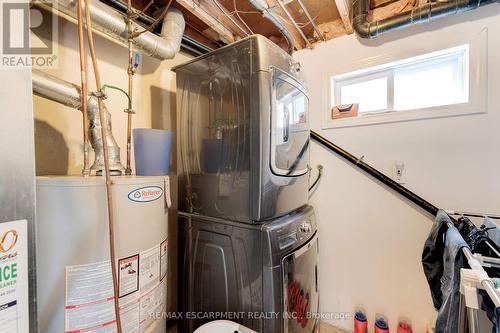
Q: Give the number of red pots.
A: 3